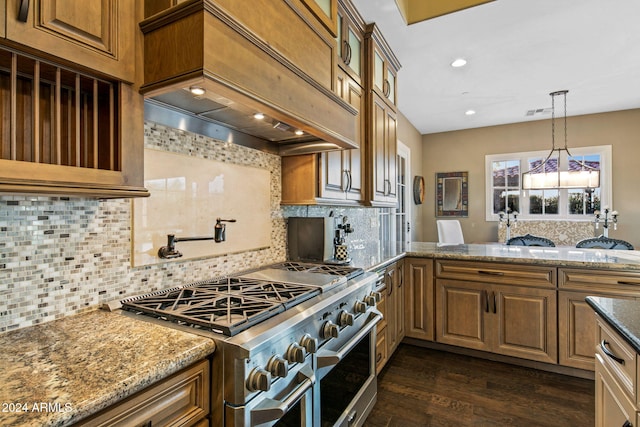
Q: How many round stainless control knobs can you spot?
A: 9